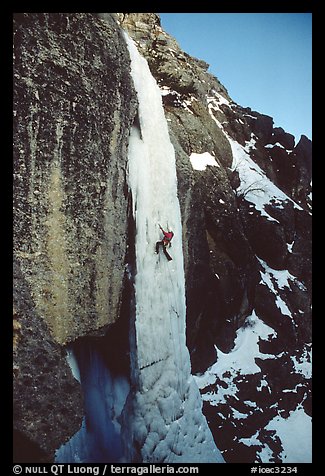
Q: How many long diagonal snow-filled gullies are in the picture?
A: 1